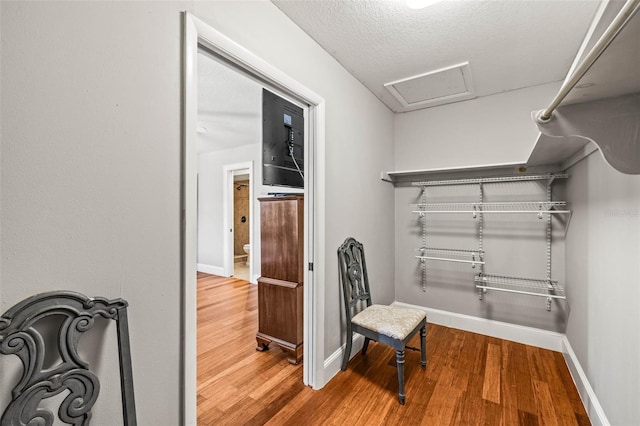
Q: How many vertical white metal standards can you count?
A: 3